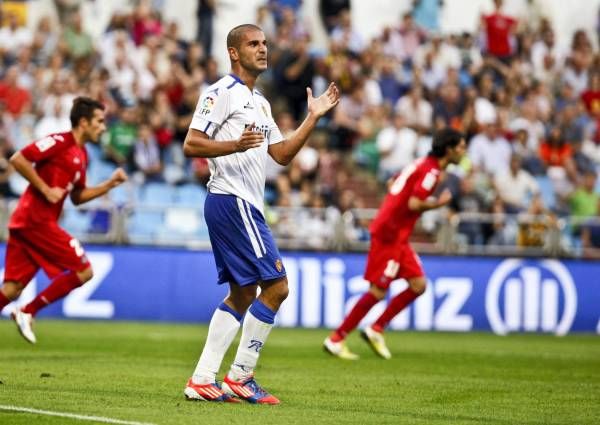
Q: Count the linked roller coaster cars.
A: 0